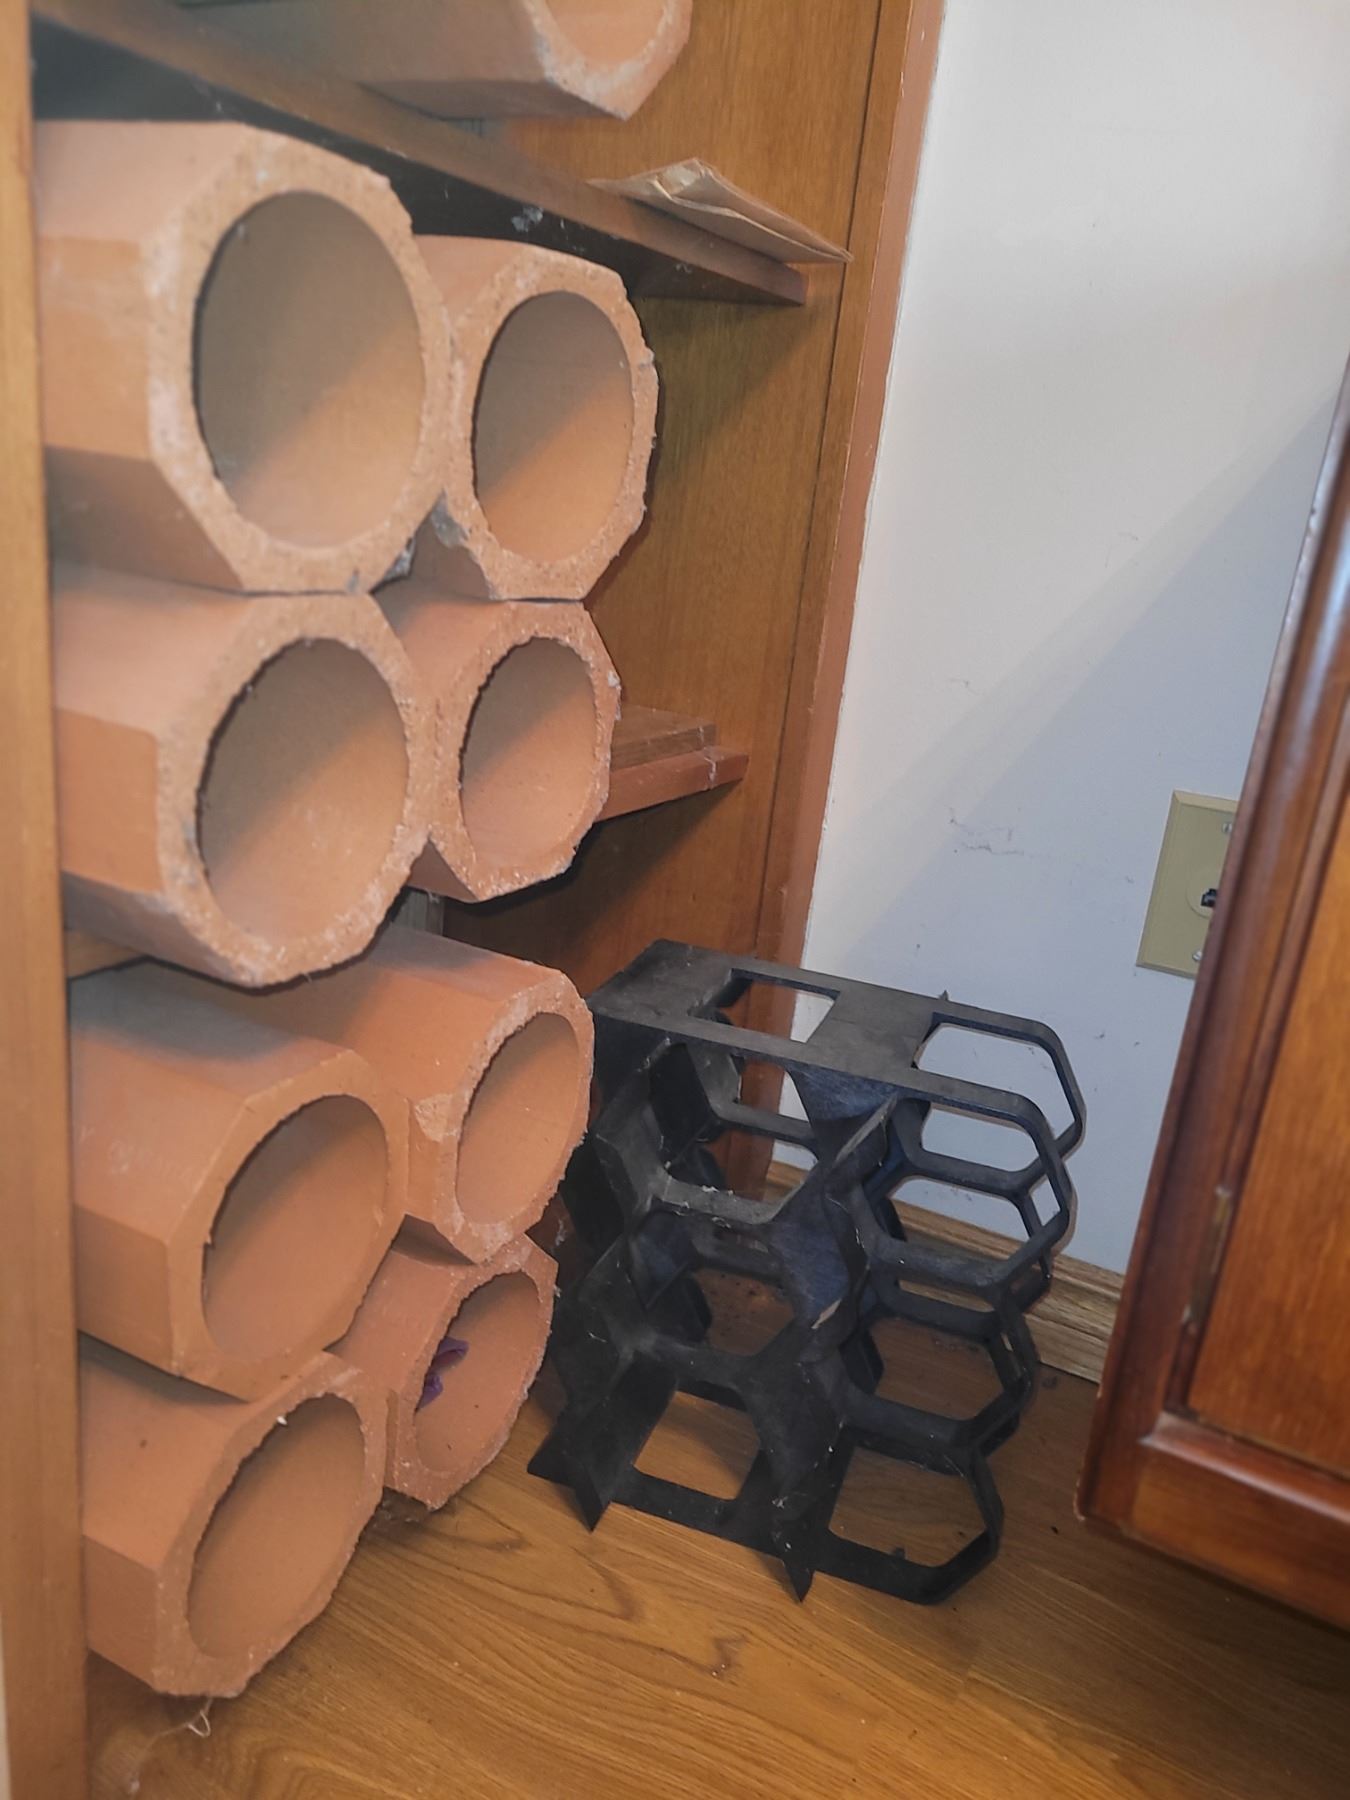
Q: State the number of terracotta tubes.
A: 9